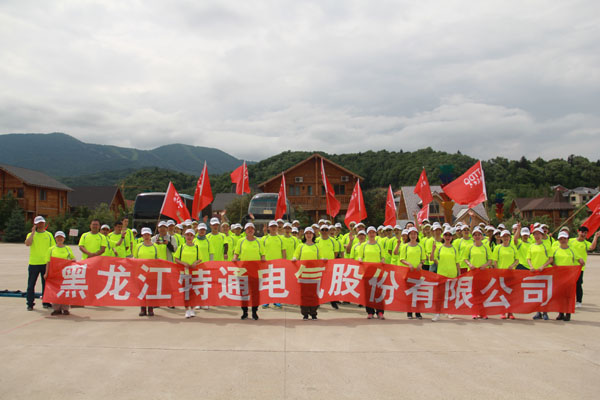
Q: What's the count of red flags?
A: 11